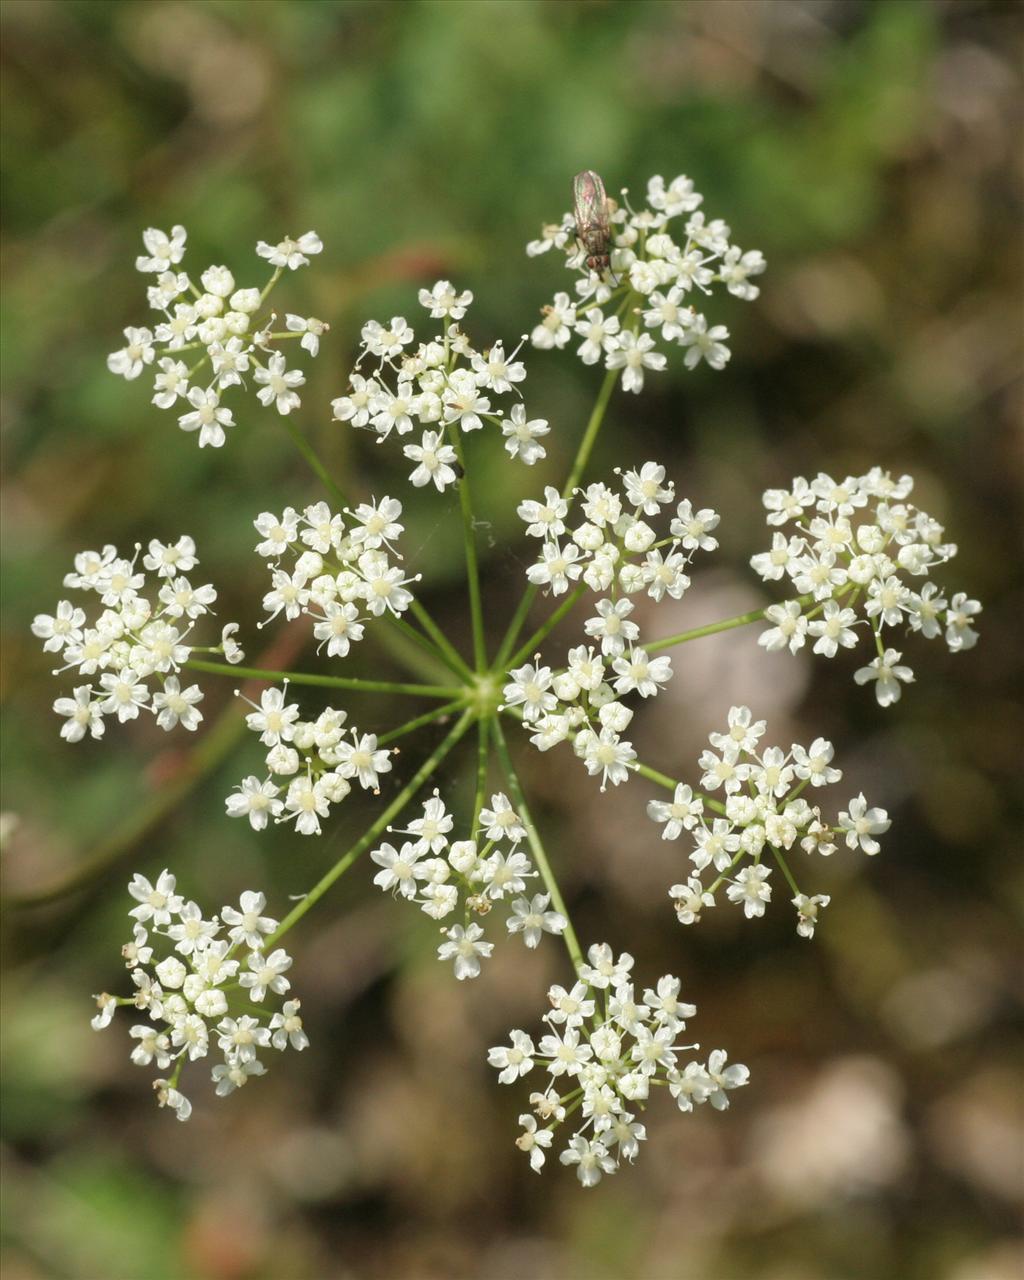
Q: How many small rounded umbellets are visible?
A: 13